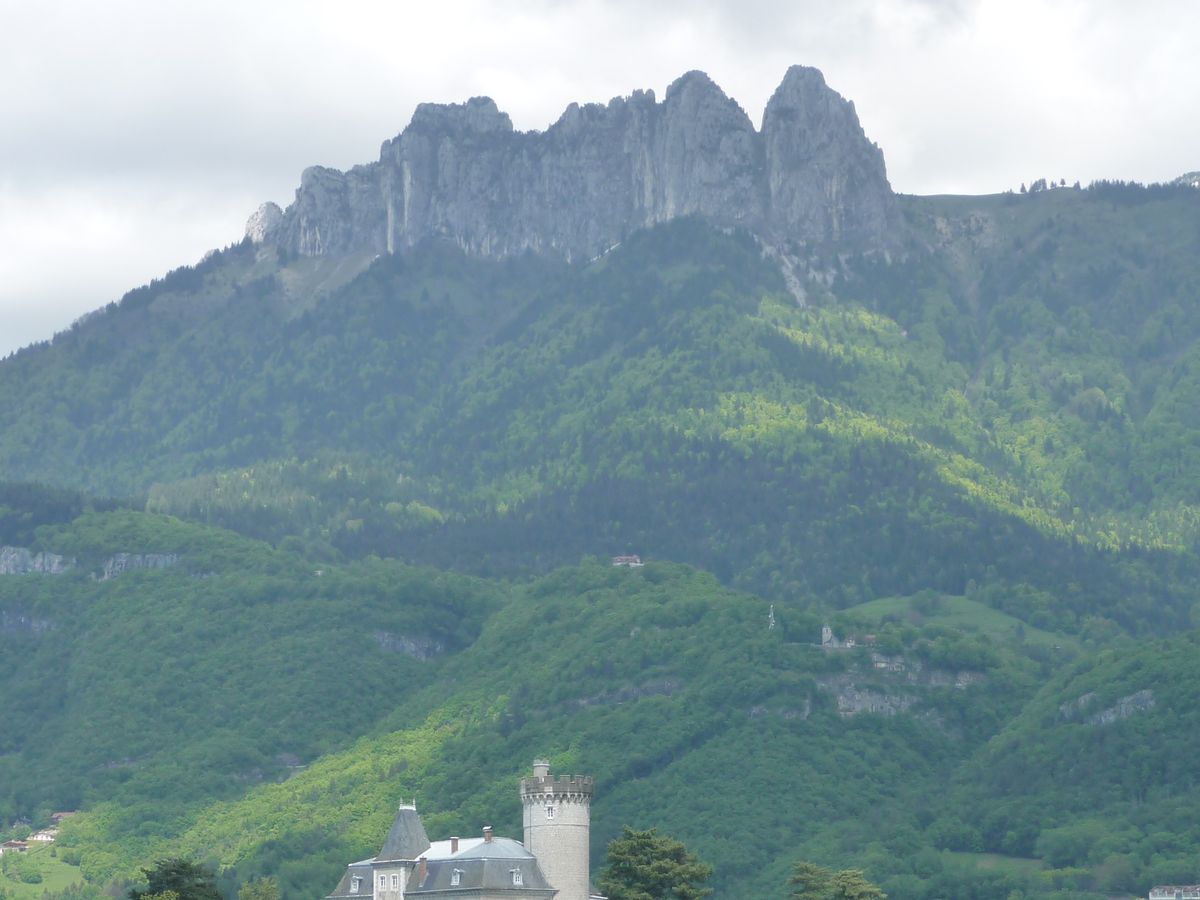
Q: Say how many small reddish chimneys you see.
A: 3